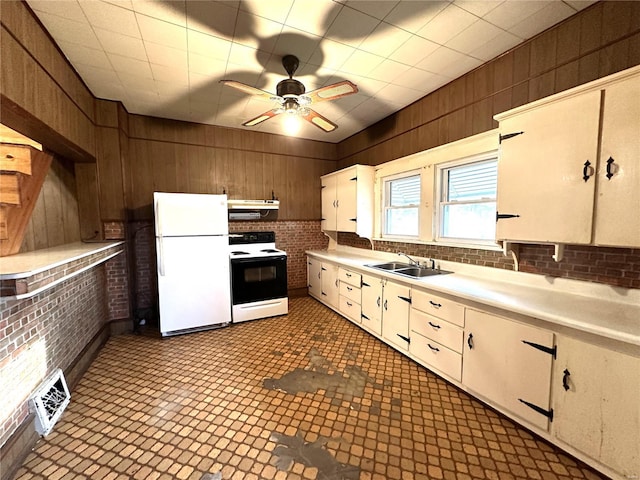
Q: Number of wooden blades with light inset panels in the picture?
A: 4